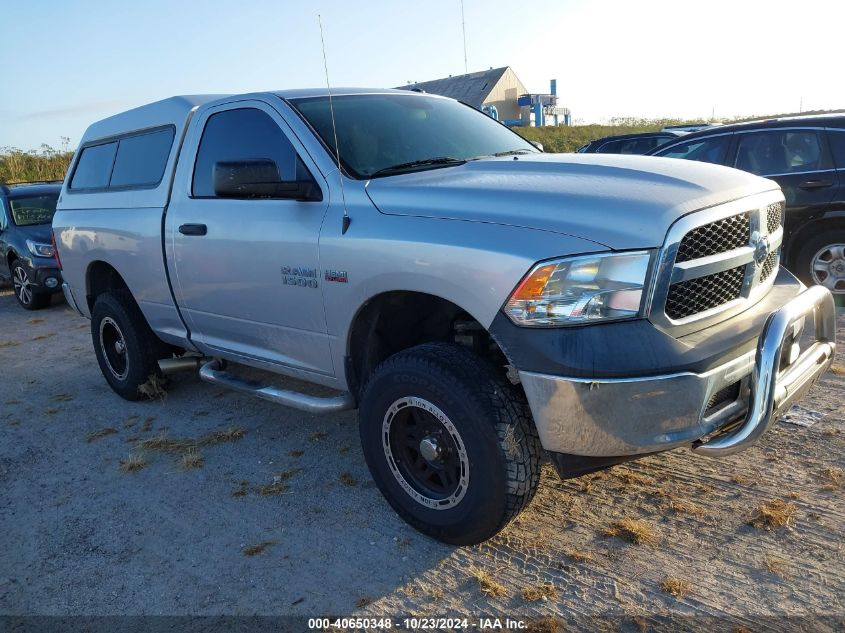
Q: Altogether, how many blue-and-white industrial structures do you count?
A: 1